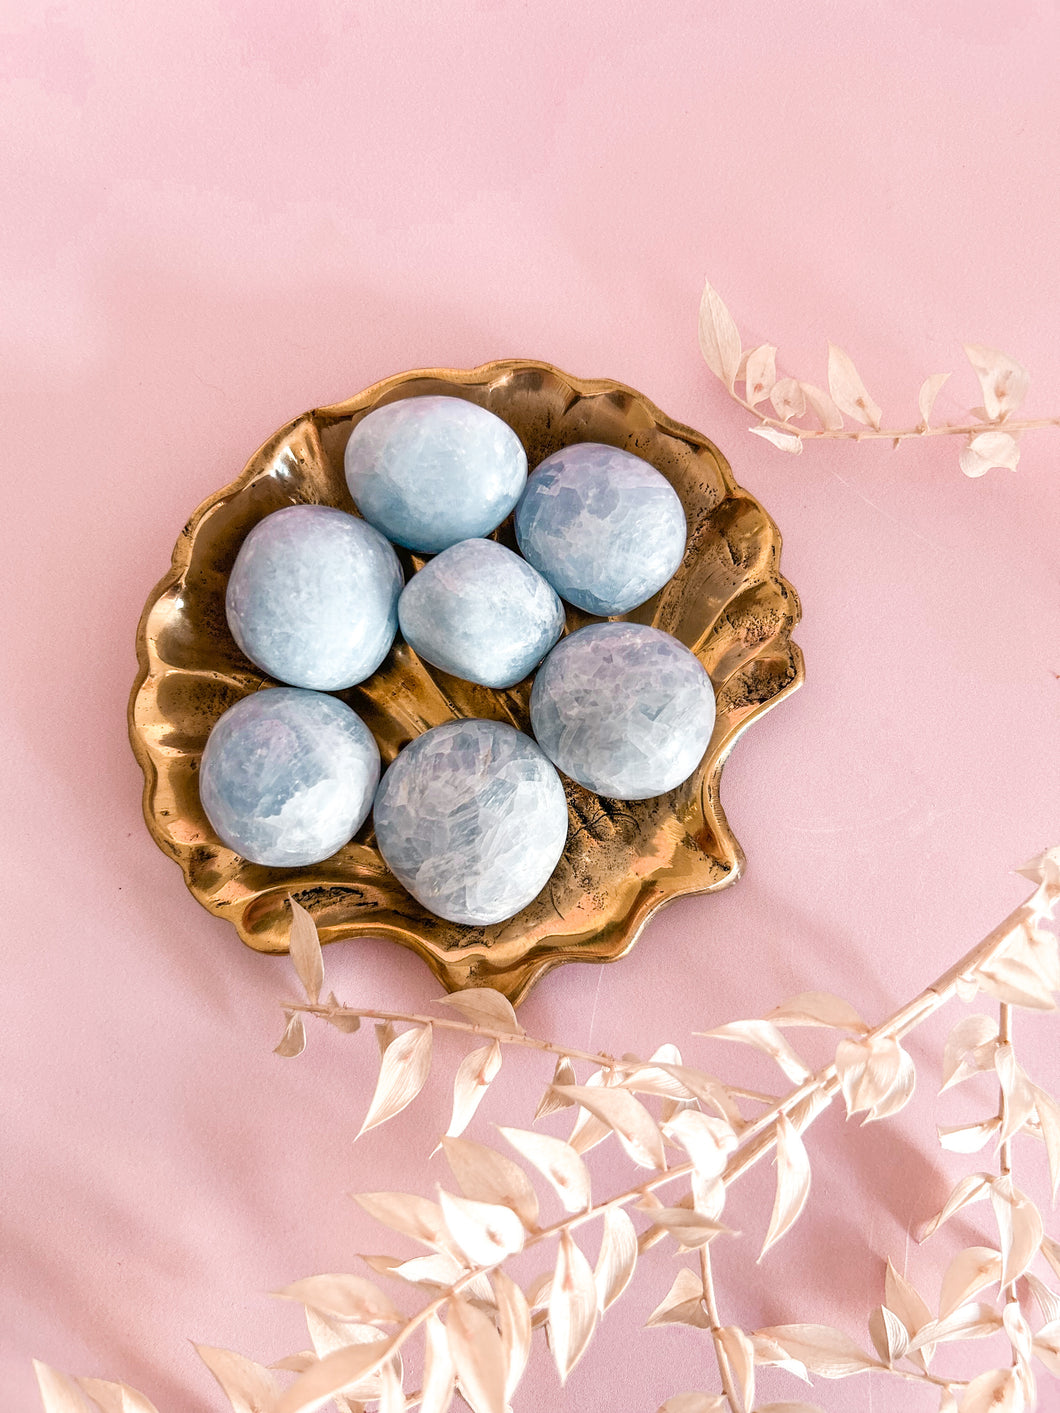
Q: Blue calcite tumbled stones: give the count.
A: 7